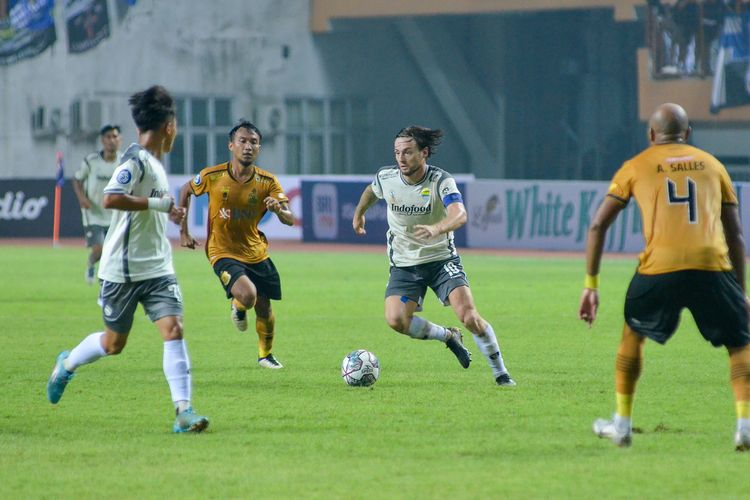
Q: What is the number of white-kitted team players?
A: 3